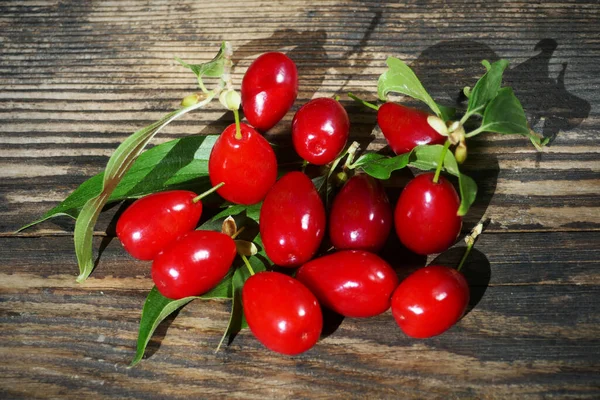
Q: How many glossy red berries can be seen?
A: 12